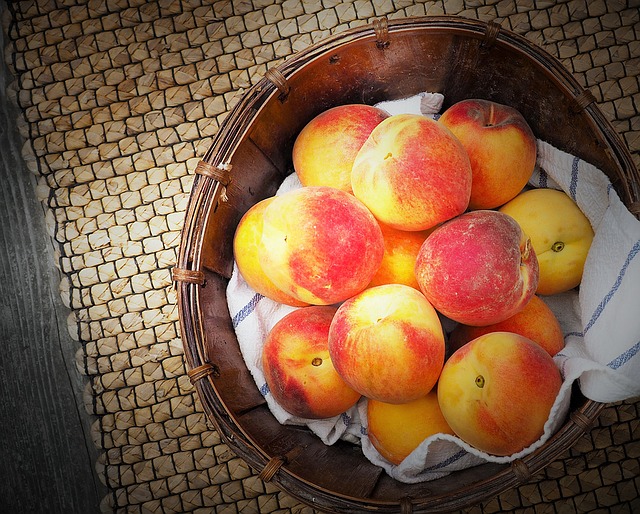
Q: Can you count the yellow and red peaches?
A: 13